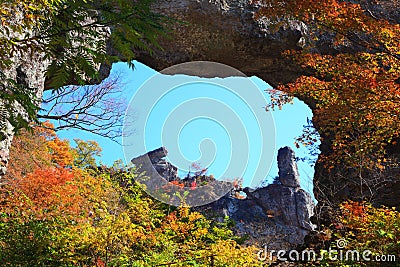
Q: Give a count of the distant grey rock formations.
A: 2